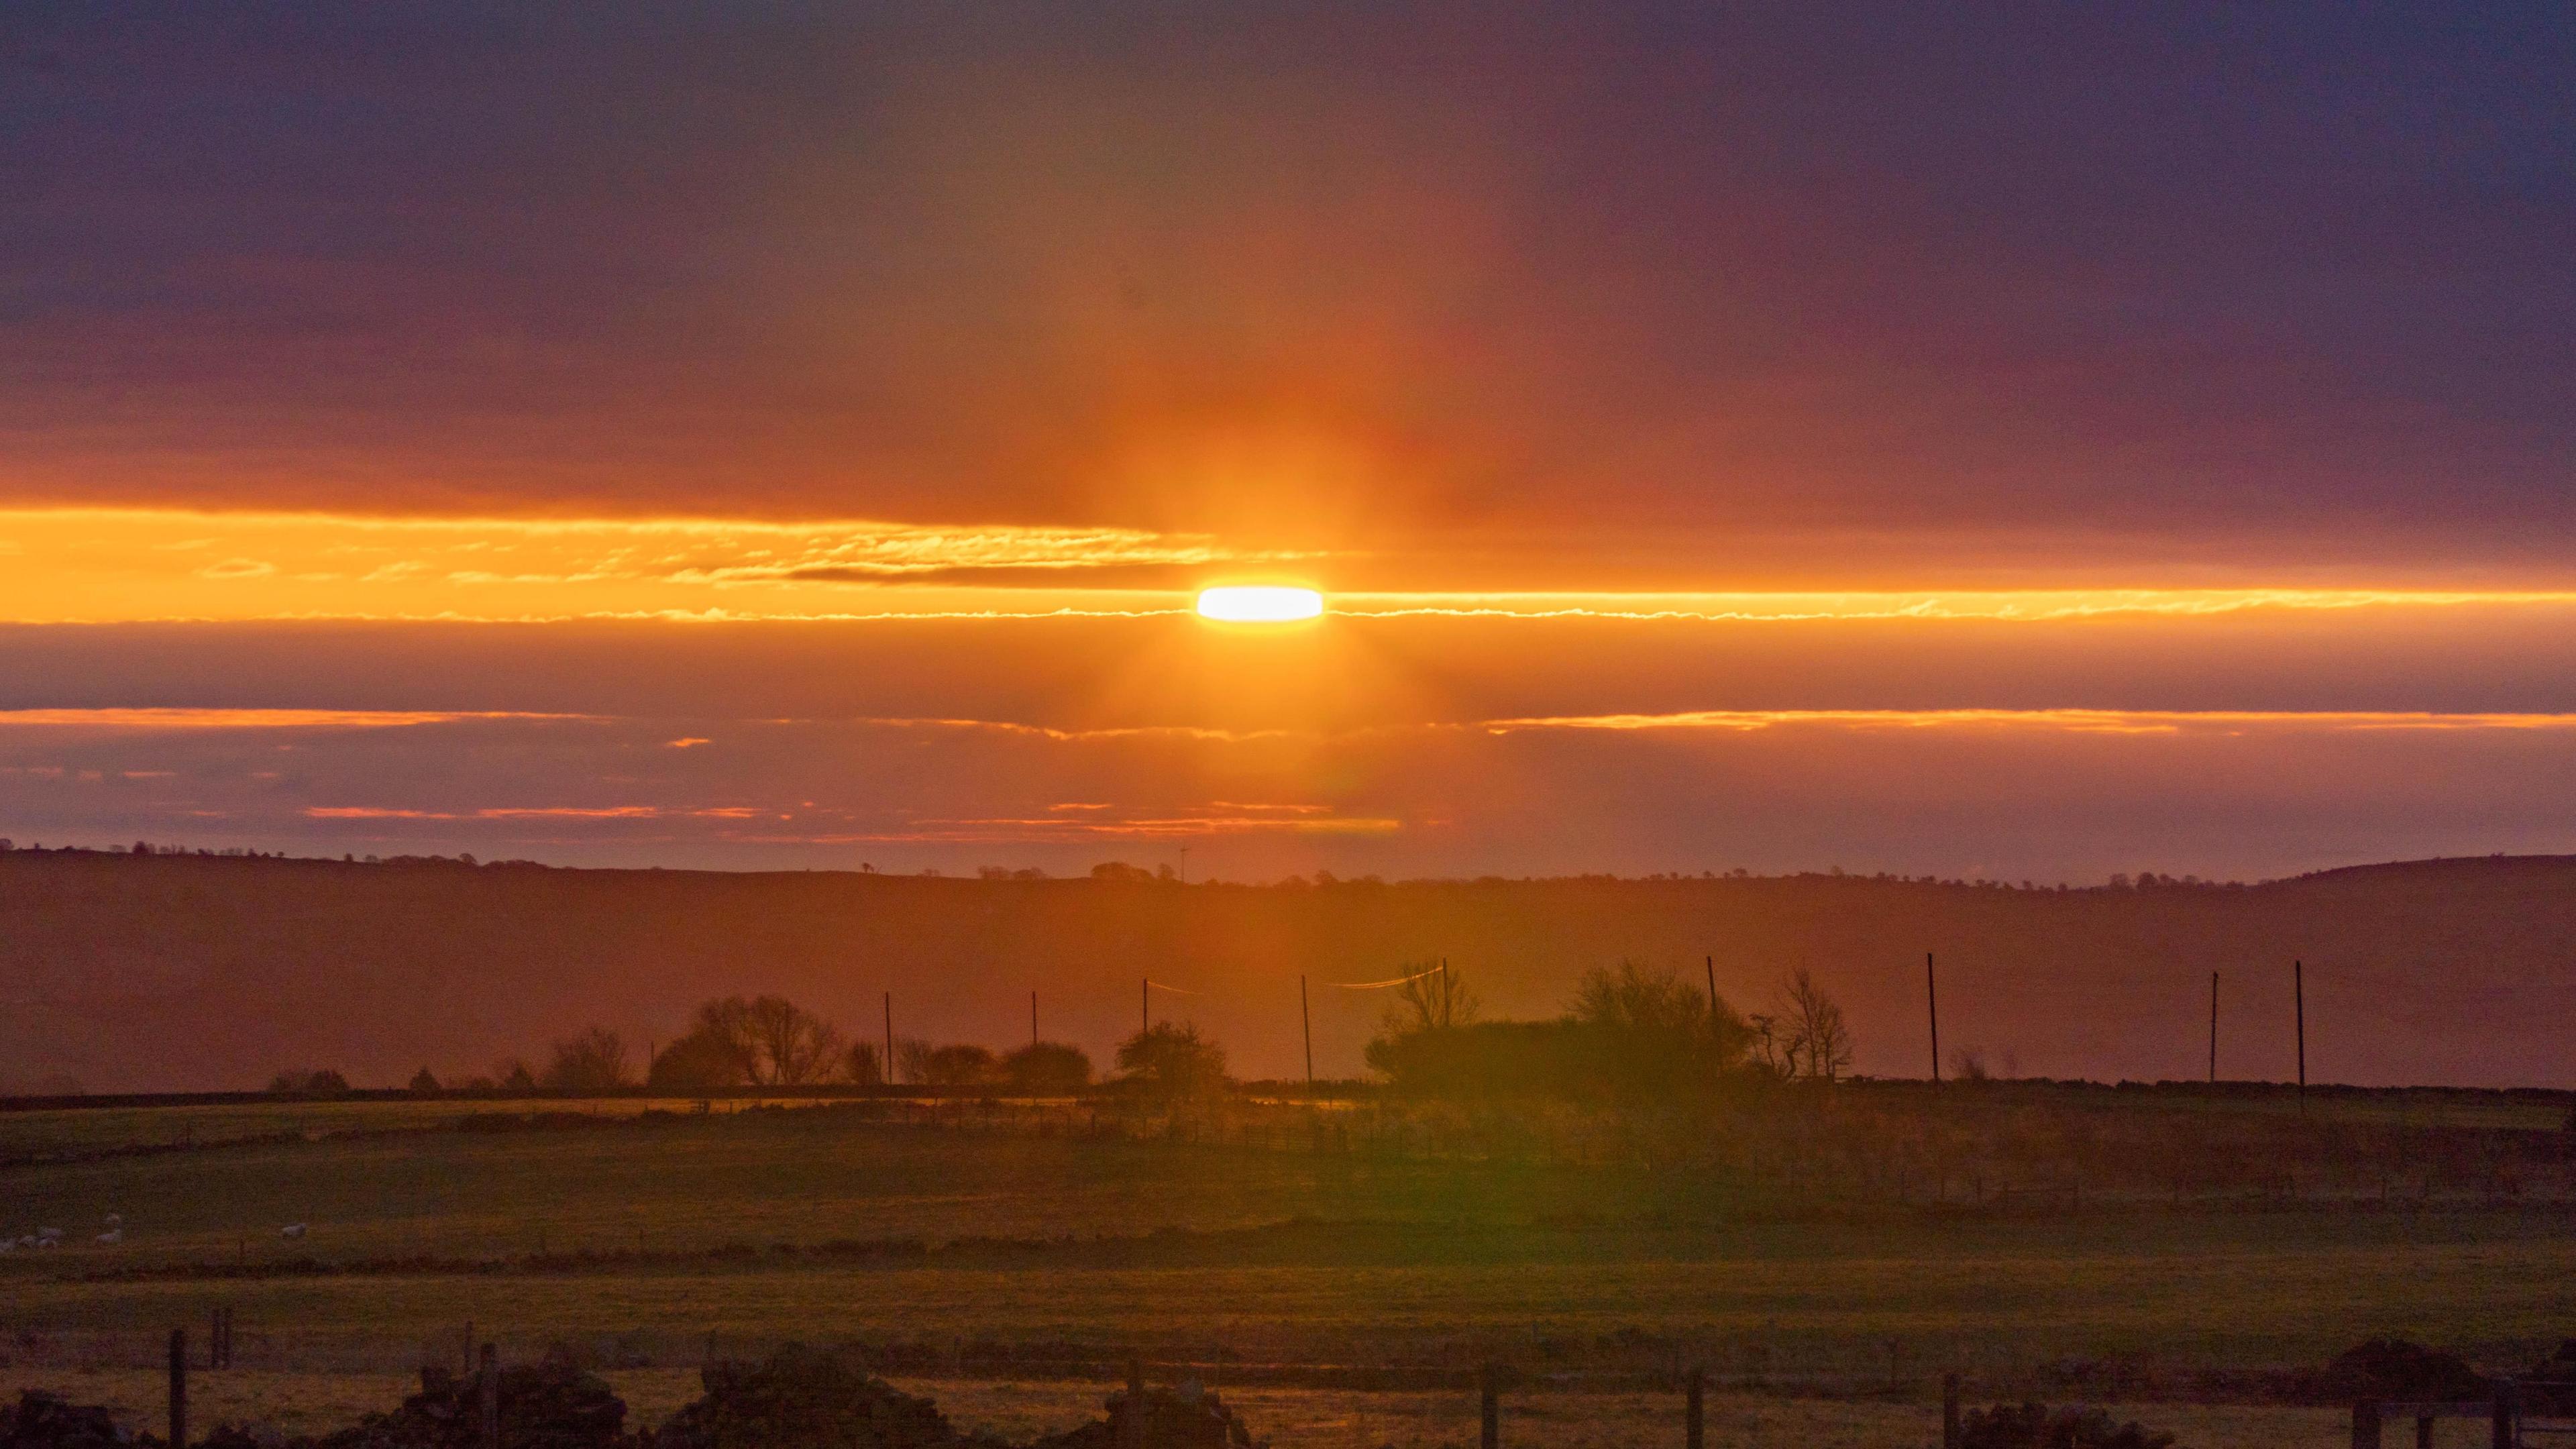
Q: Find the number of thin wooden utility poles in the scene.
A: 9